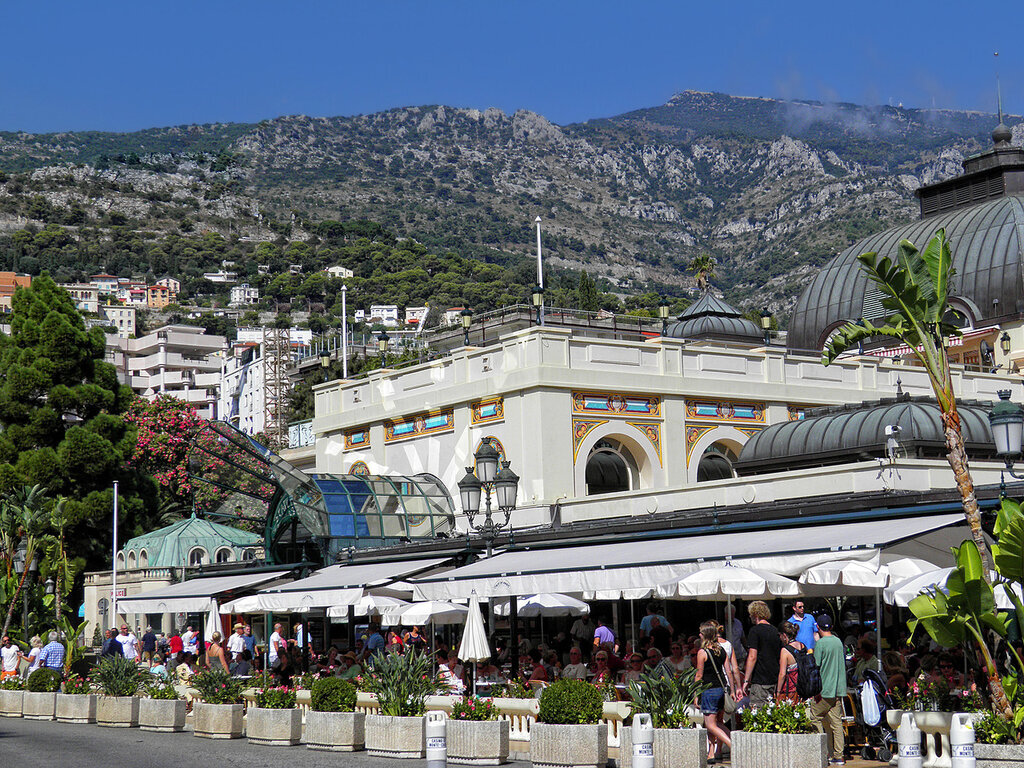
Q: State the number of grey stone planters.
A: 14